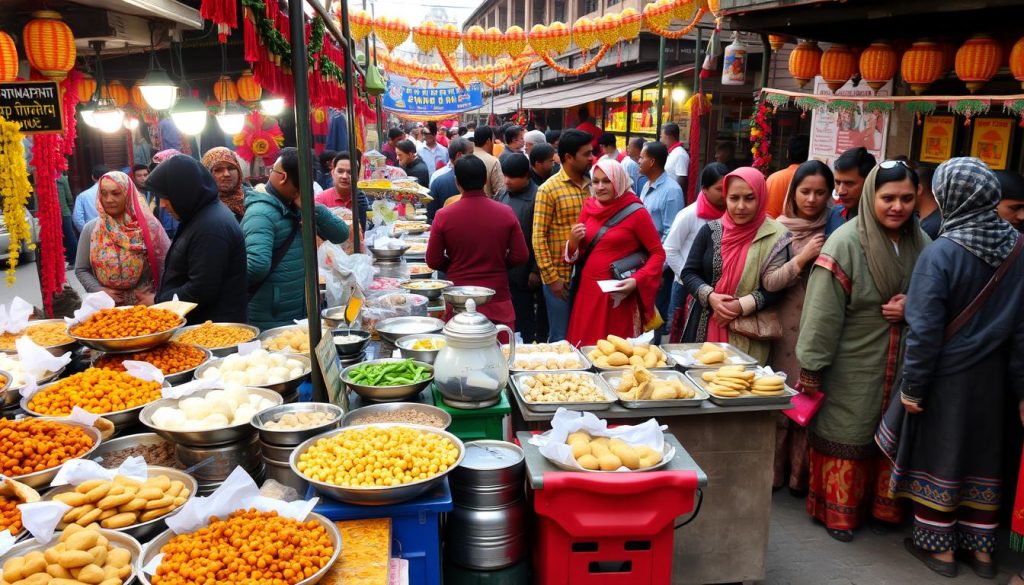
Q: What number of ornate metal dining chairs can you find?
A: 0